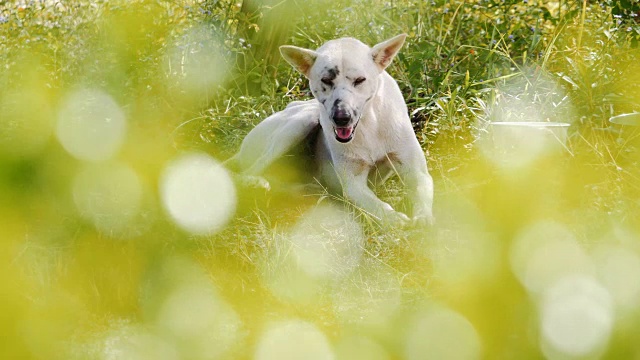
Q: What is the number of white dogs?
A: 1